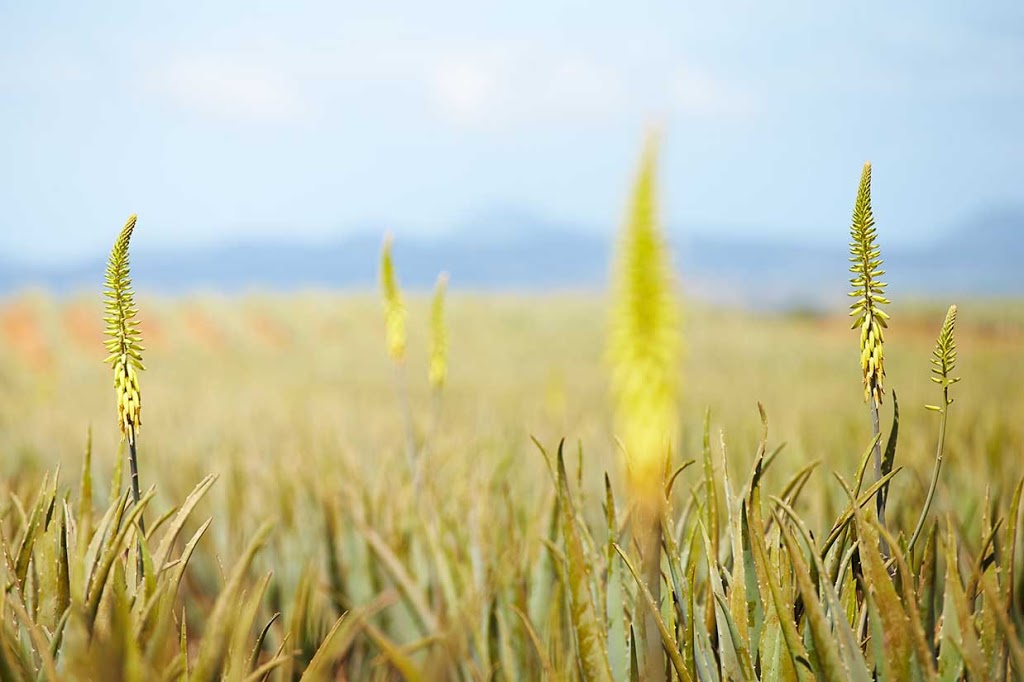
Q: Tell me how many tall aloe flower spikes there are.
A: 6